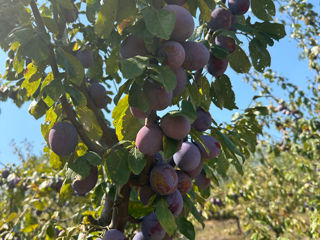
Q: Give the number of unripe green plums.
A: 0